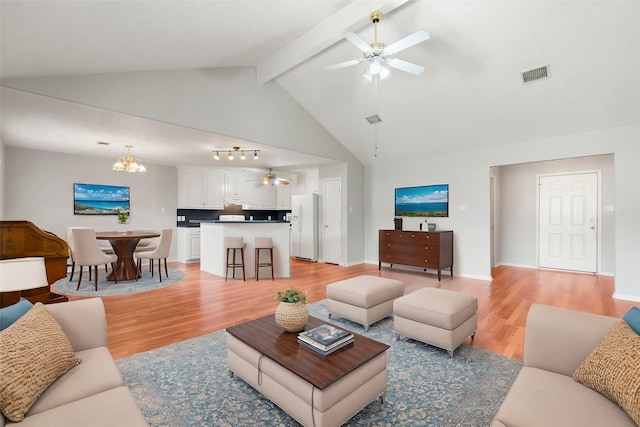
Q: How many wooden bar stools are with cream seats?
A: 2